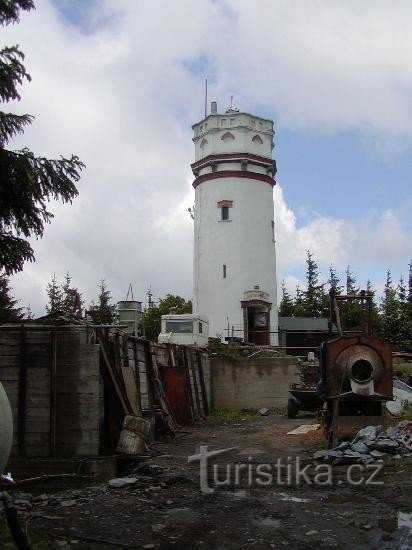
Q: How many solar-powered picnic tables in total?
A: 0